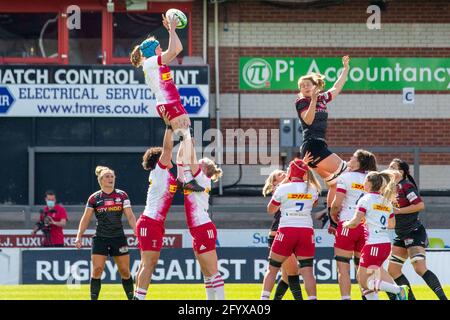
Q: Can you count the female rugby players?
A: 10